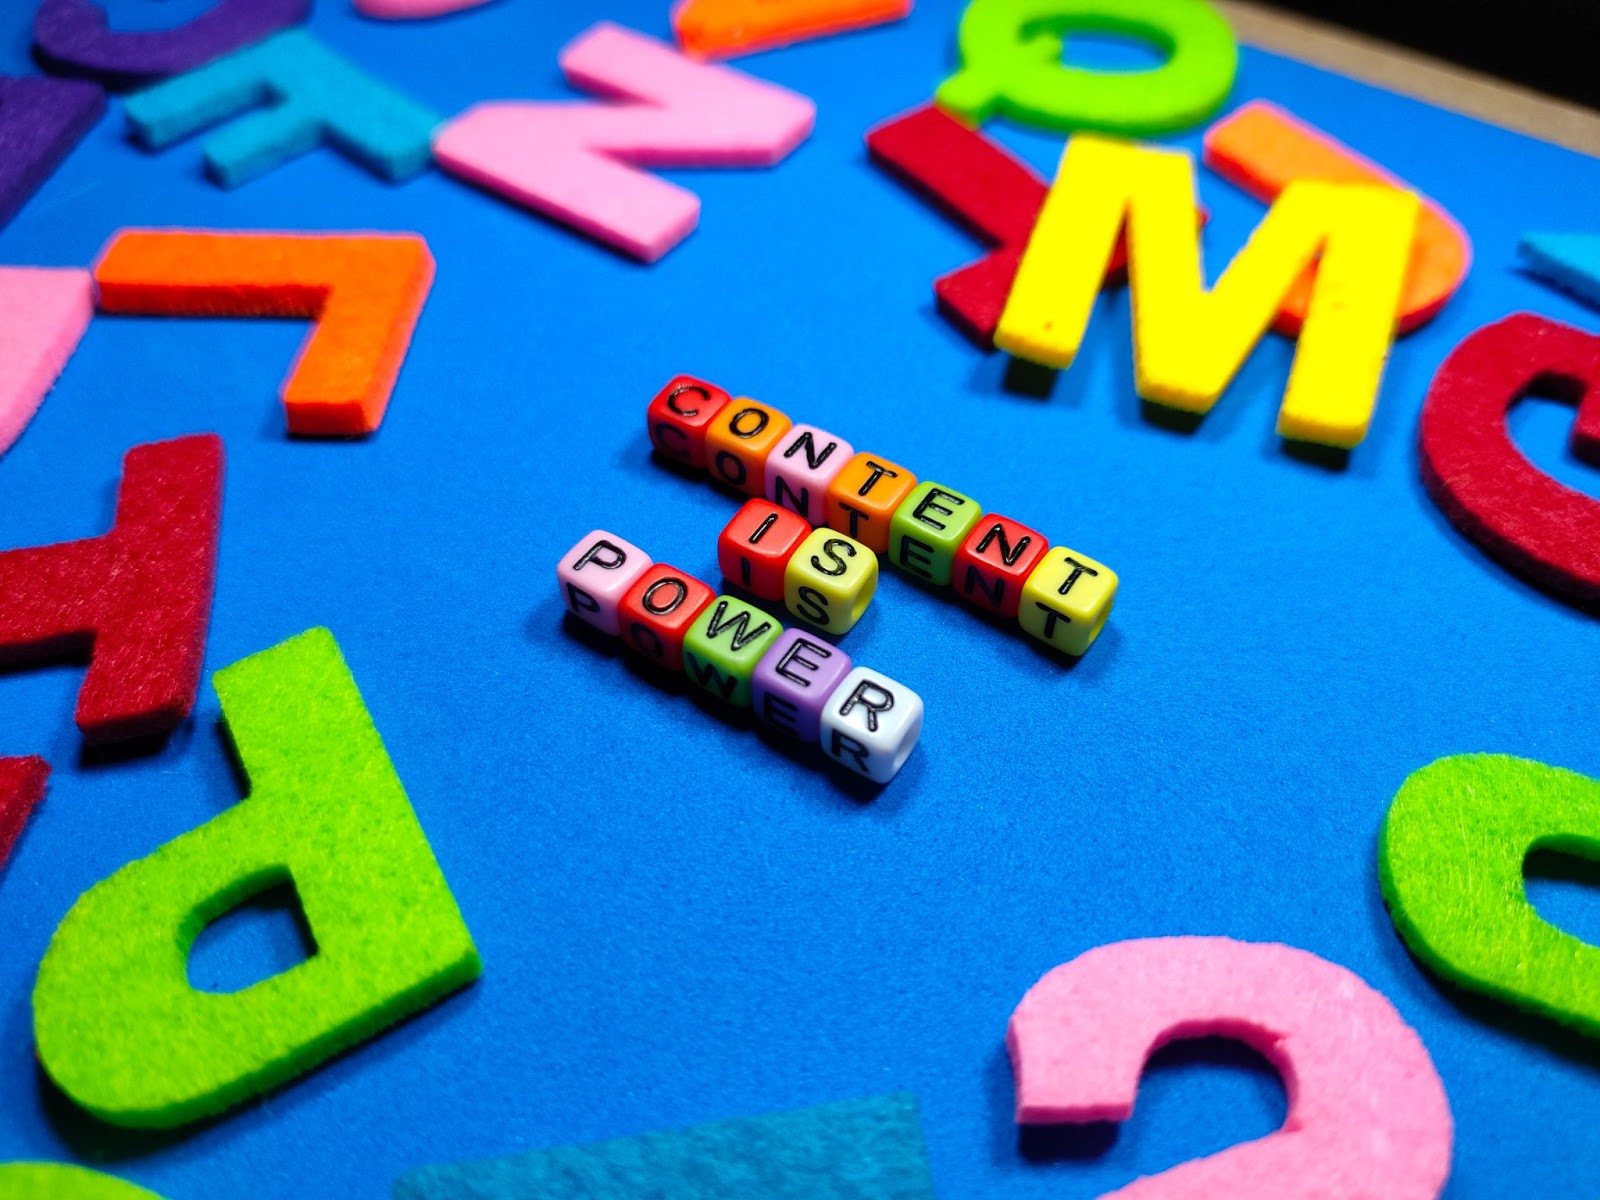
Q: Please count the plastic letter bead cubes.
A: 14